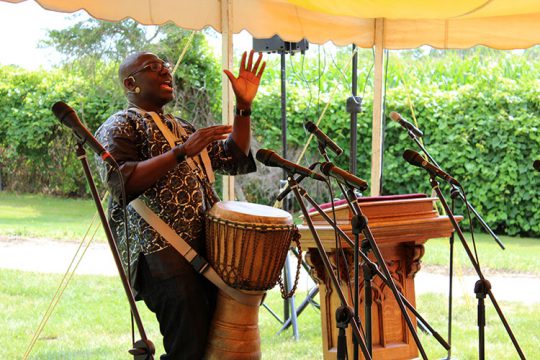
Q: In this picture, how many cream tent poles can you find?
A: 2